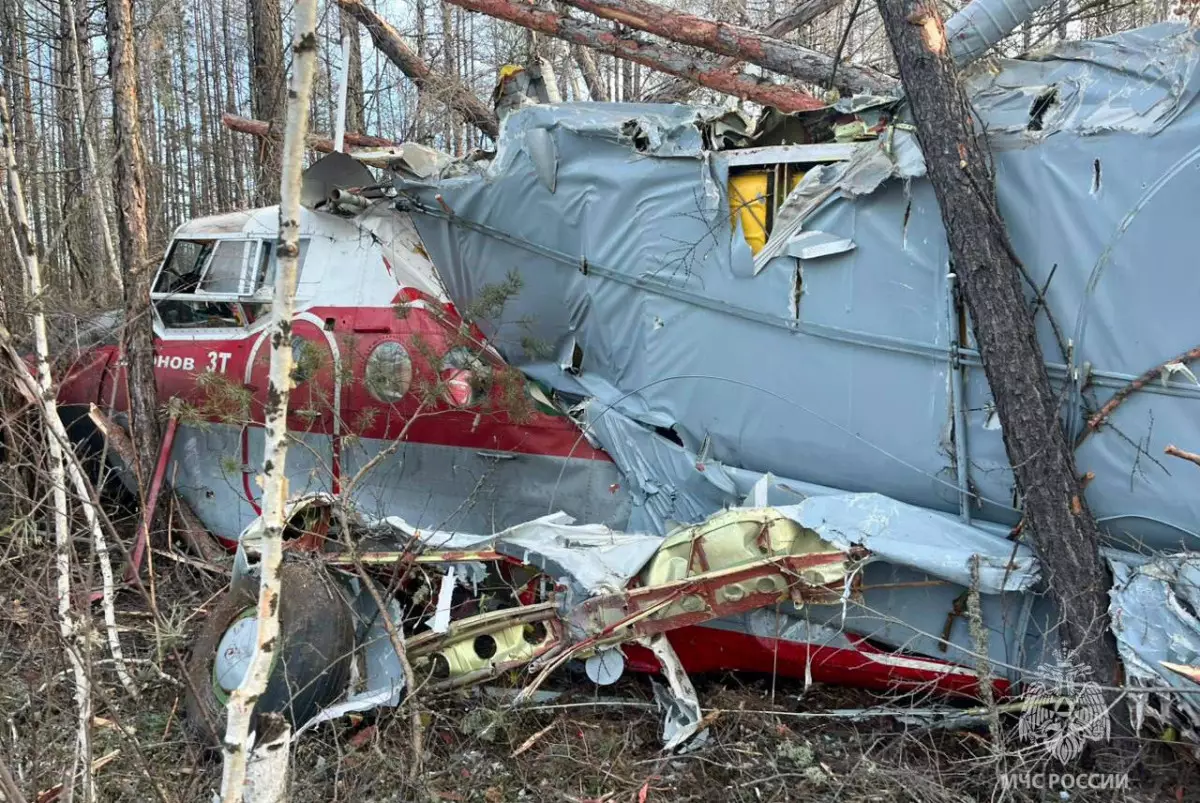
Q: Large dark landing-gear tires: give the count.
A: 1